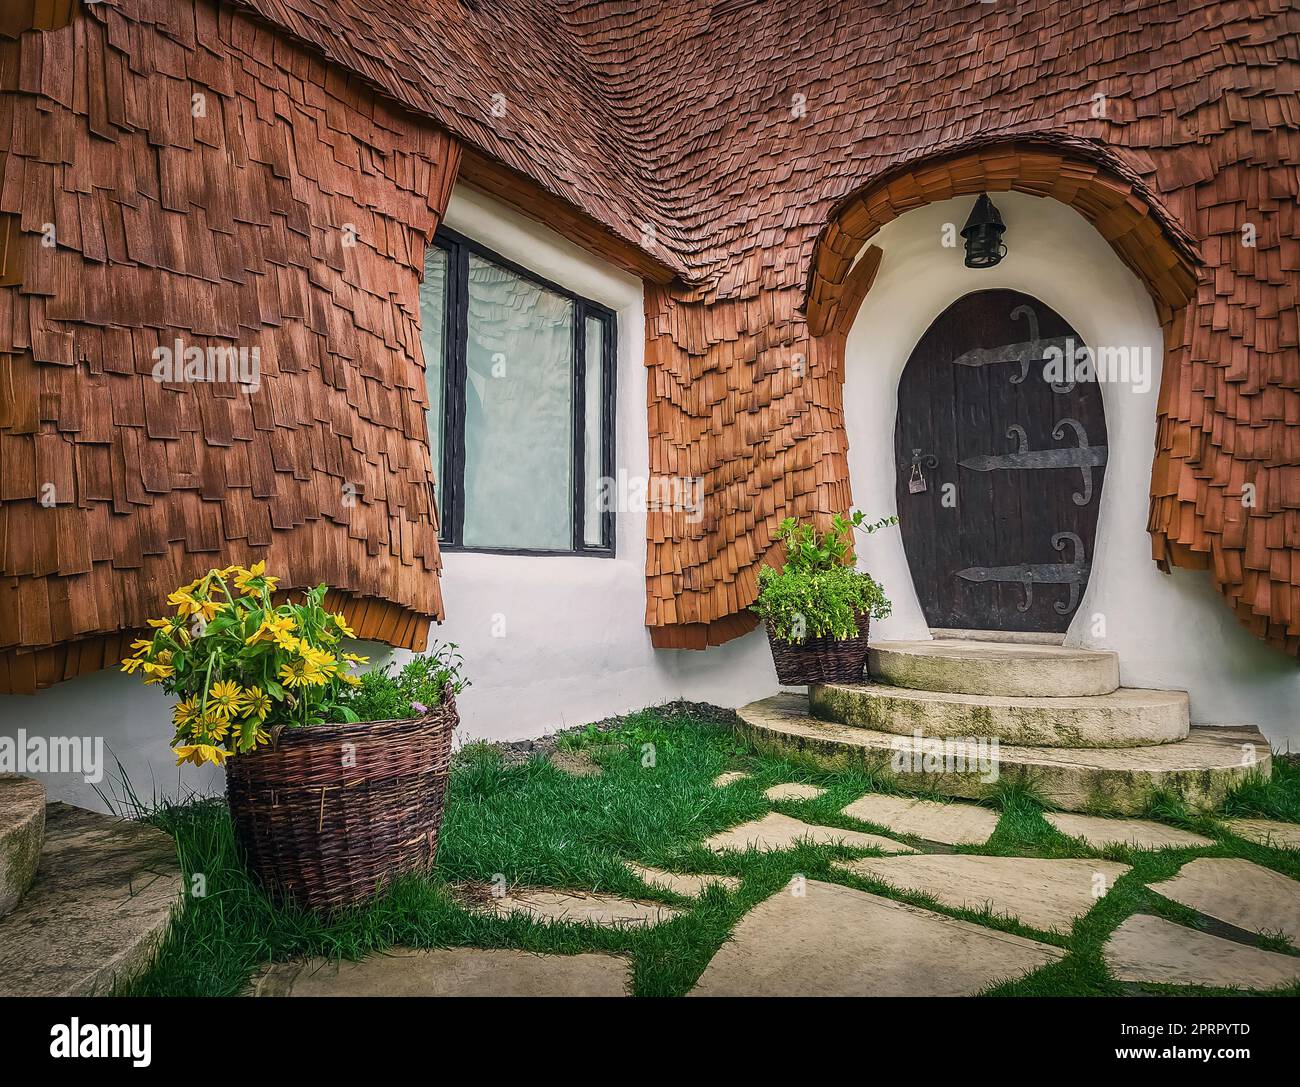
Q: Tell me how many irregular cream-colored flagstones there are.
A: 13